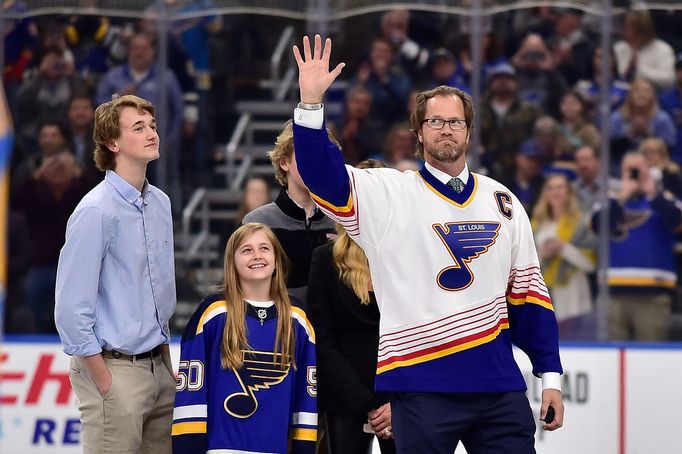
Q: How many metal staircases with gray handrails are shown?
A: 1